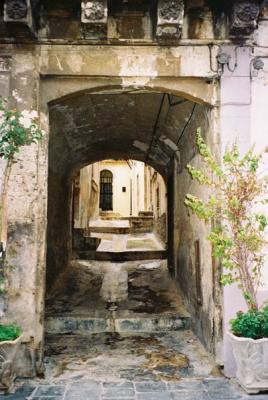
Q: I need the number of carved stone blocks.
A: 4